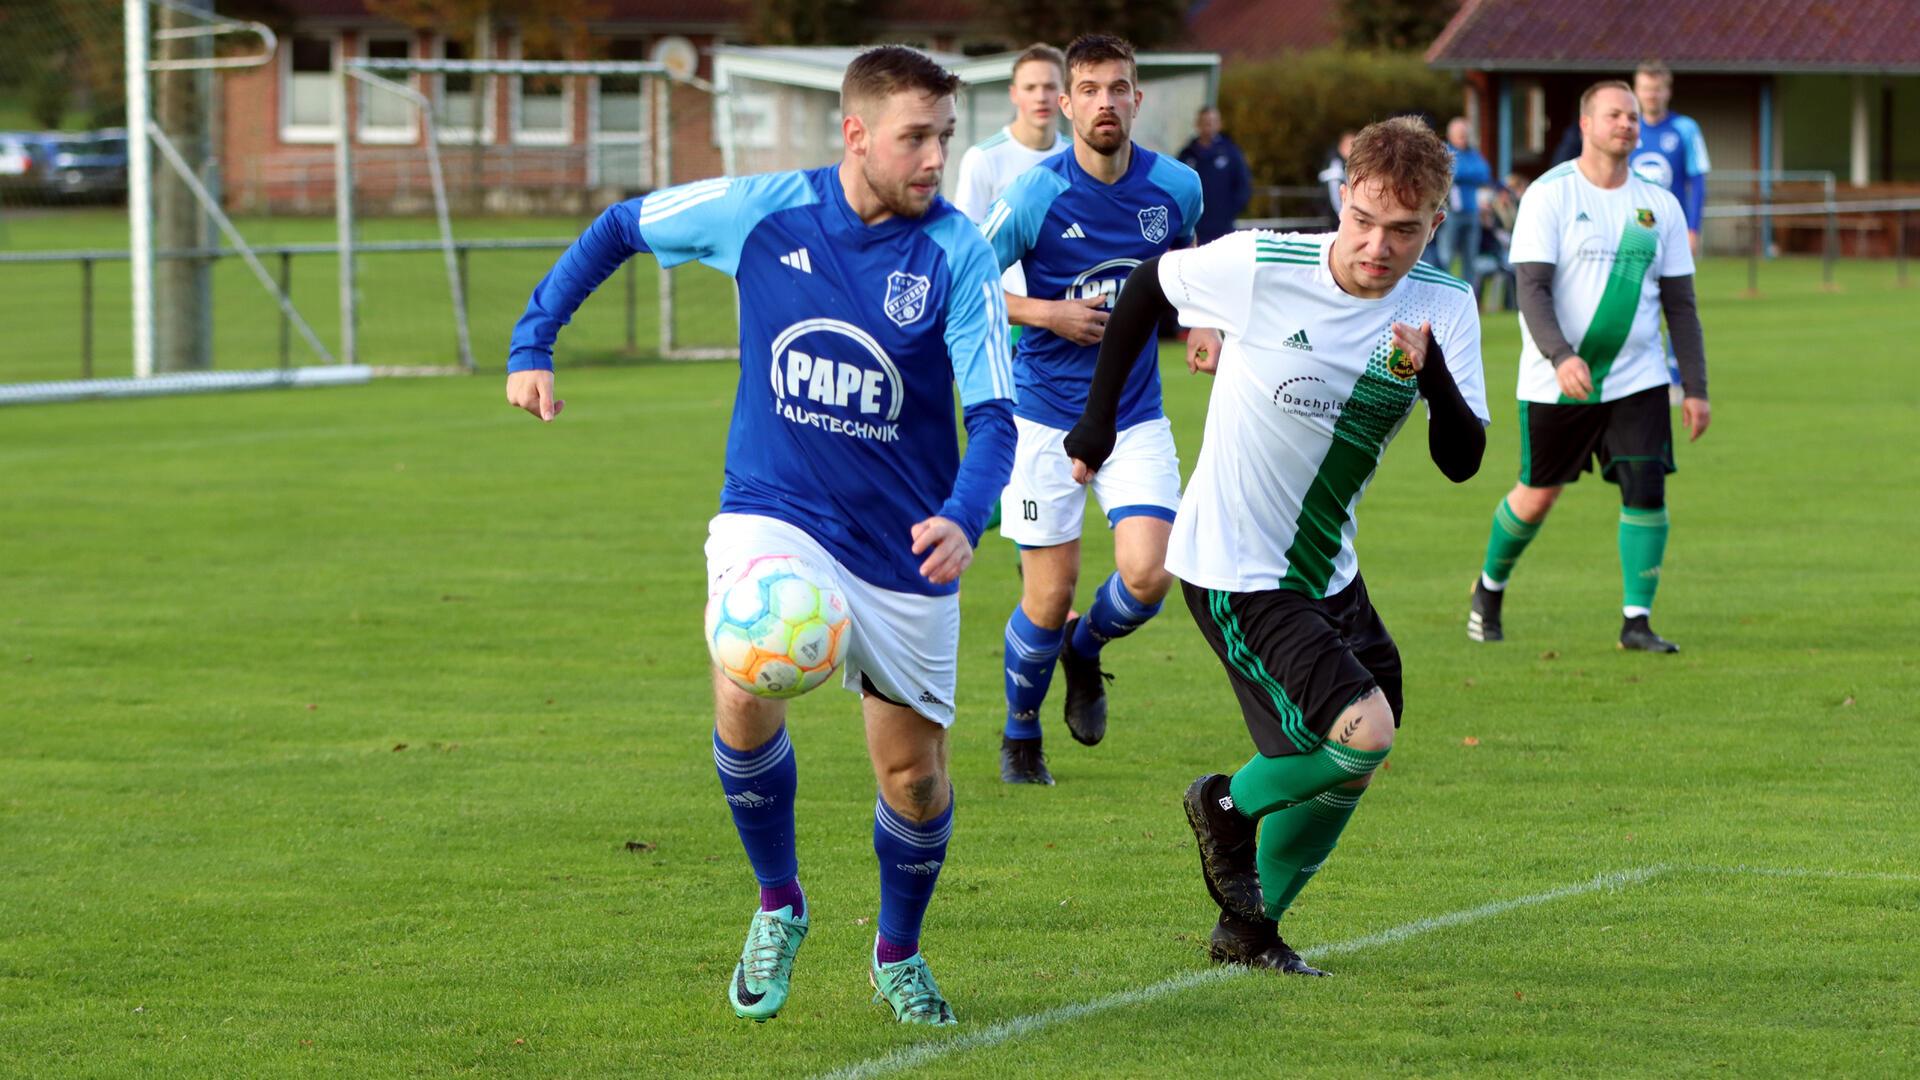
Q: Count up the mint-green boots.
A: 2